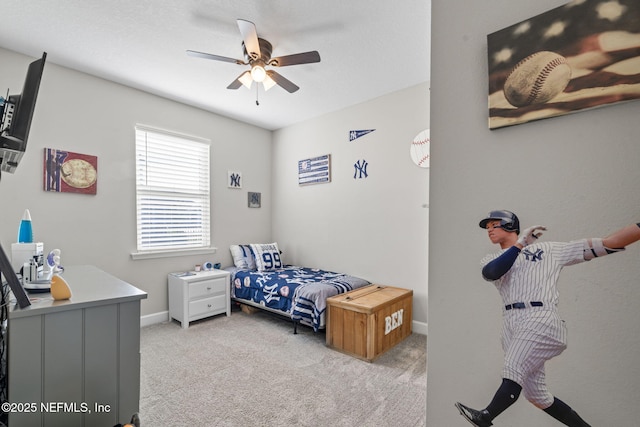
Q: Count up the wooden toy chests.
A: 1